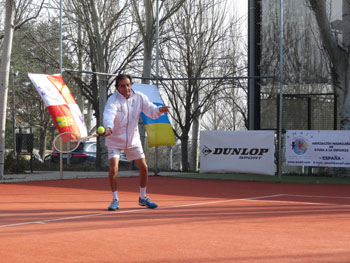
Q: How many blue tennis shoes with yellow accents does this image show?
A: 2